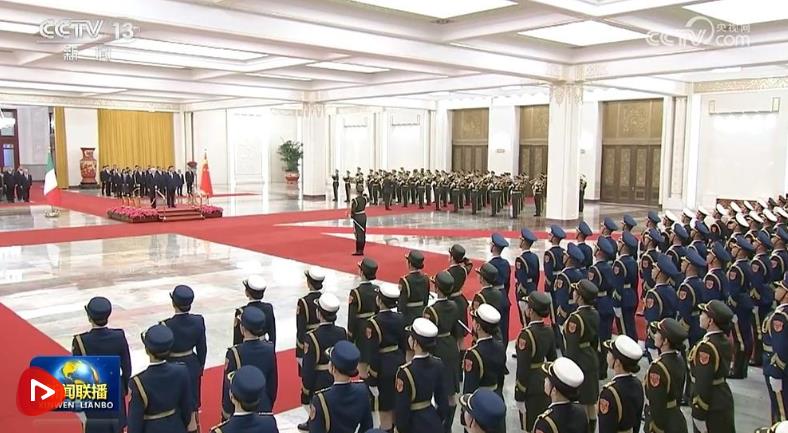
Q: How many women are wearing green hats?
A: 9